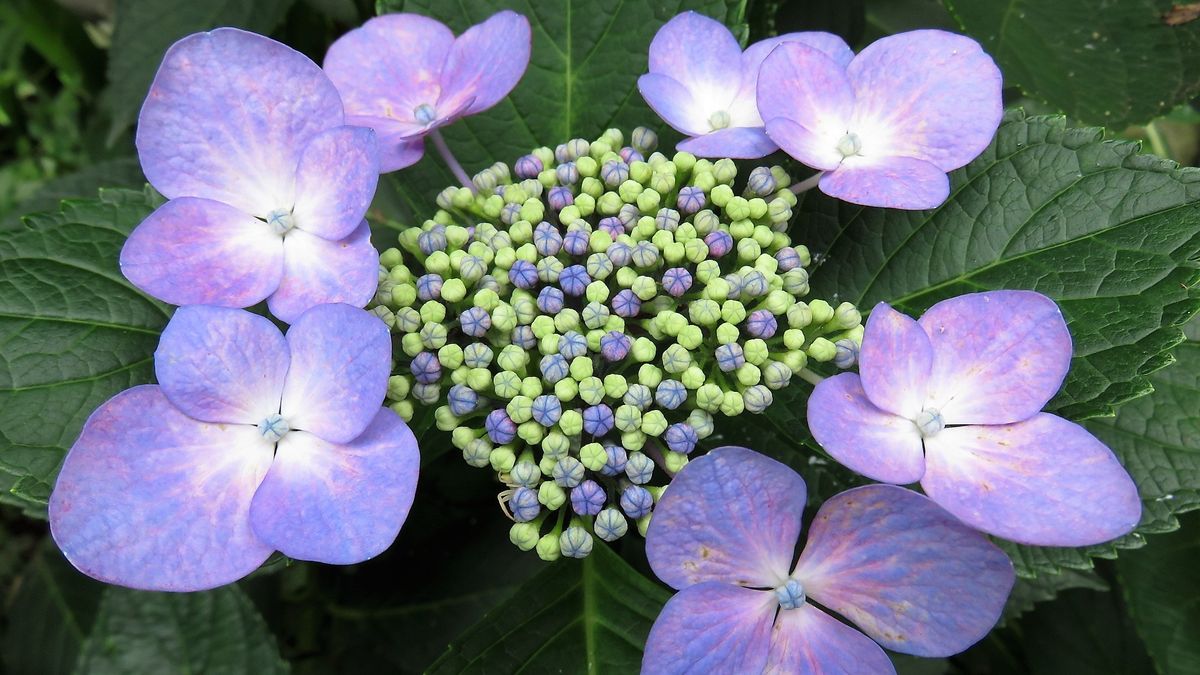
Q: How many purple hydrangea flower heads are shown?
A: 7